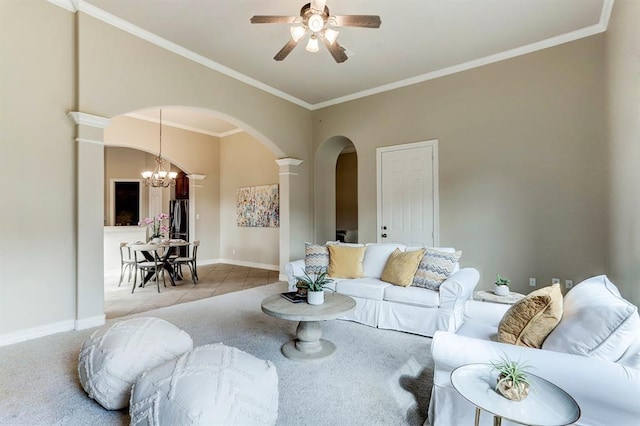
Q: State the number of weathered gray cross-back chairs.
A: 4